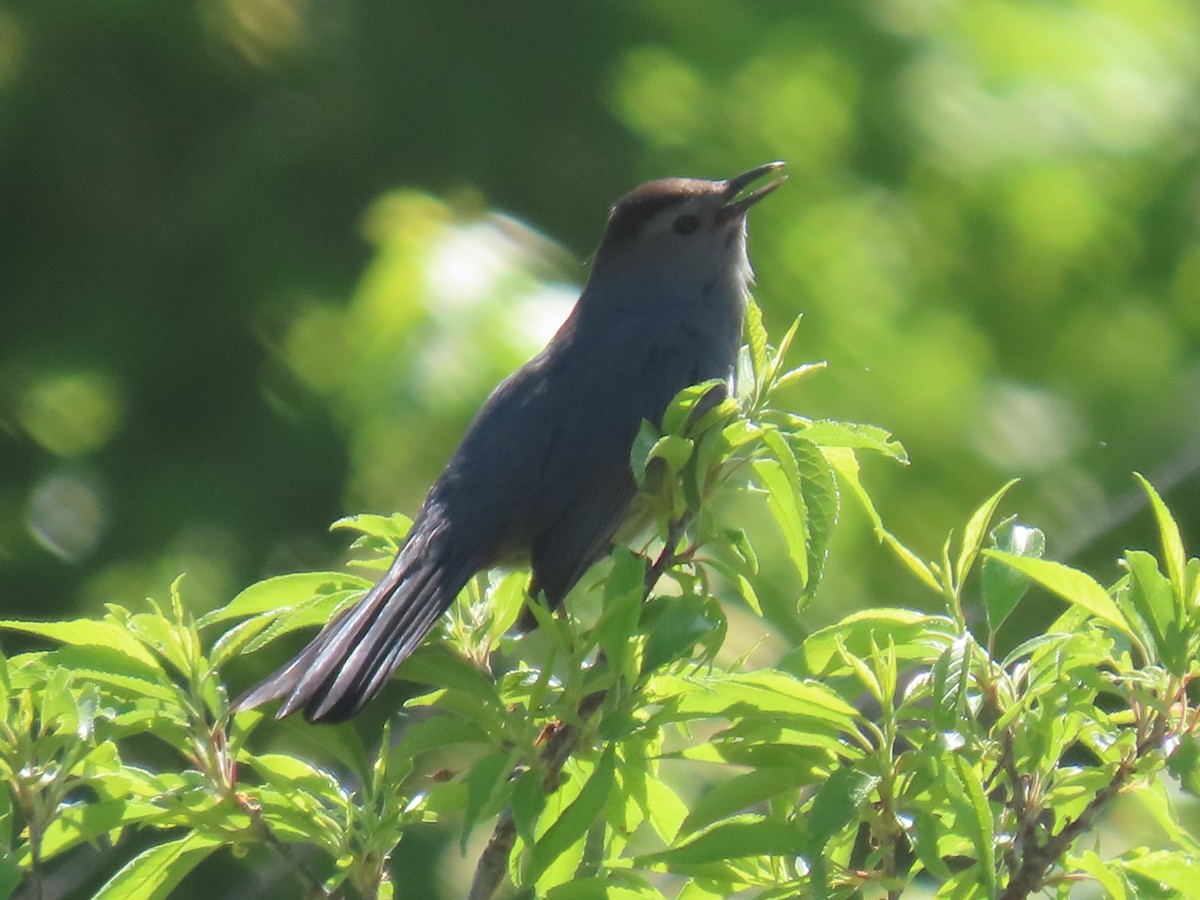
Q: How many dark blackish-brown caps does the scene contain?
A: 1